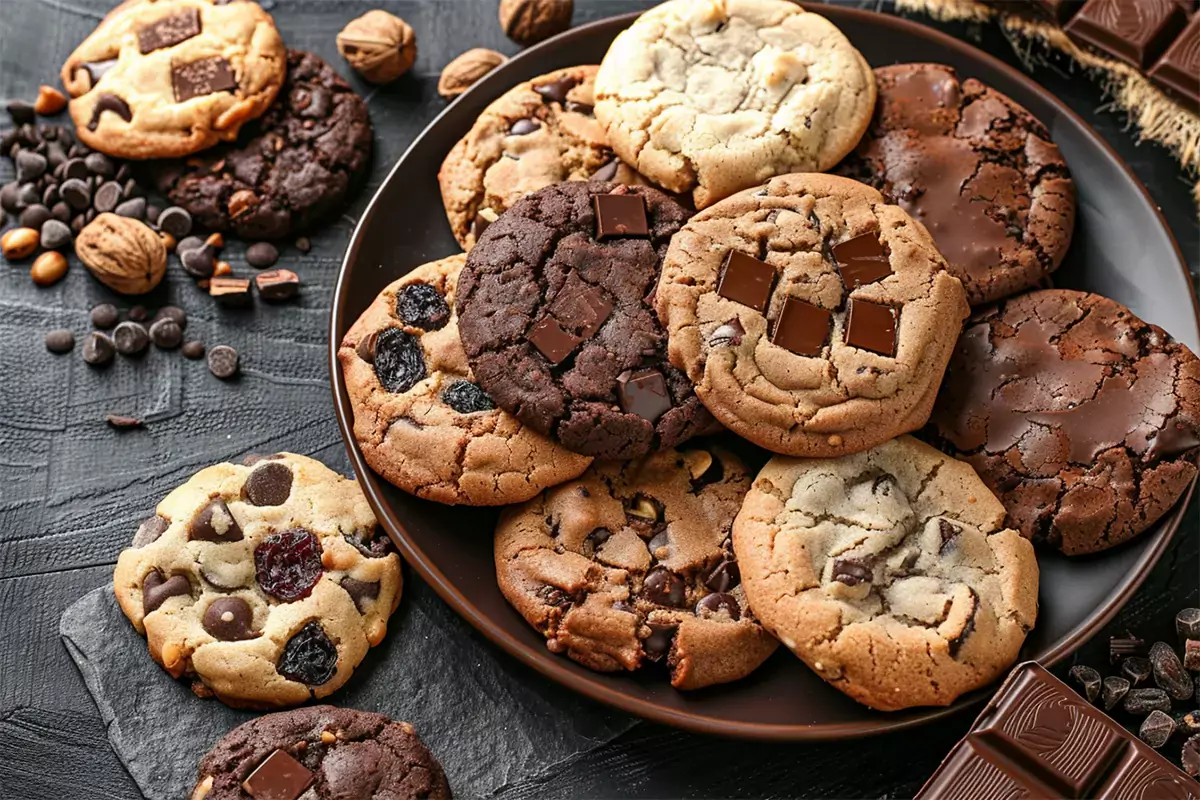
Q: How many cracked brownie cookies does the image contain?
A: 2